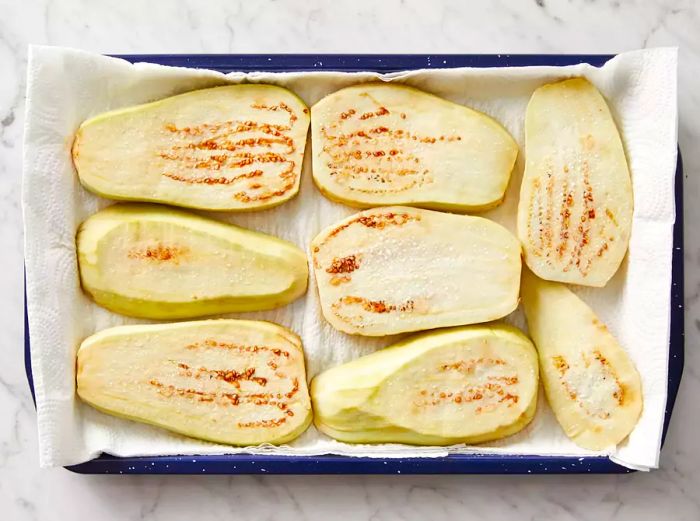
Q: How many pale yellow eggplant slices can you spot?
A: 8